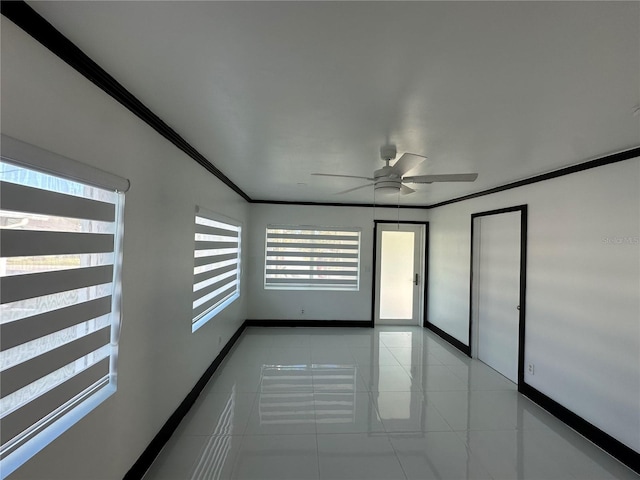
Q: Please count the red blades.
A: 0